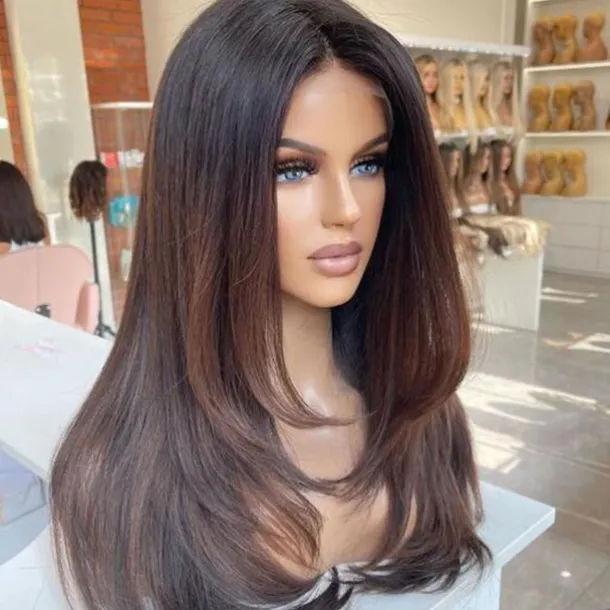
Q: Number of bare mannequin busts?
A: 9